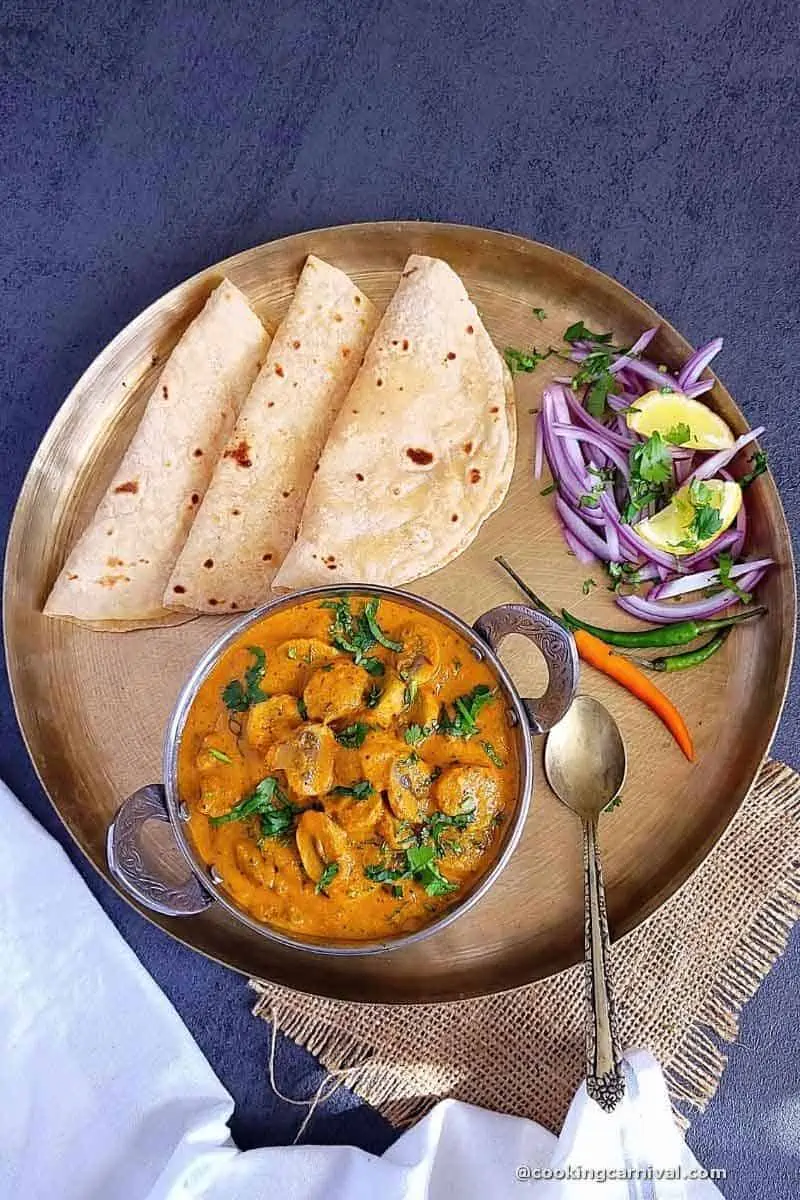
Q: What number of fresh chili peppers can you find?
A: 3